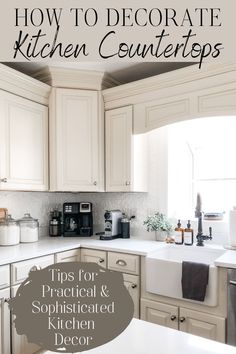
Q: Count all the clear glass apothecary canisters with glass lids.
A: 2